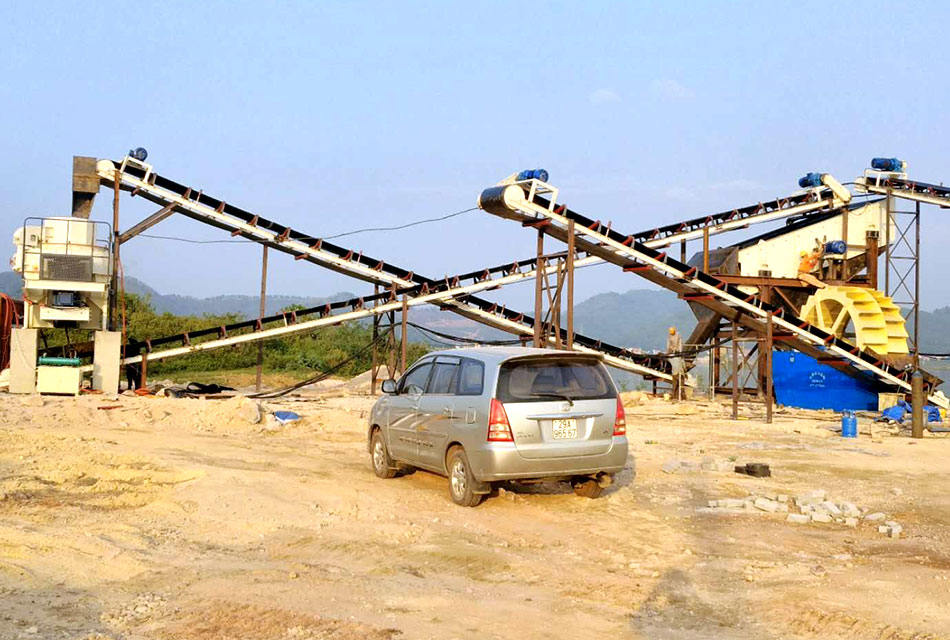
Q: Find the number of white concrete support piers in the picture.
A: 2